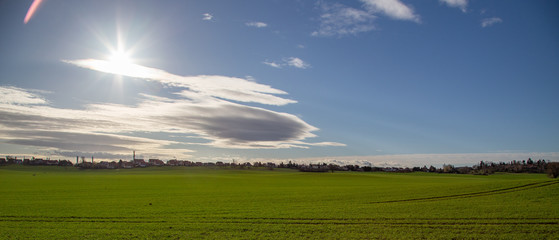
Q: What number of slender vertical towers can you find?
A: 3